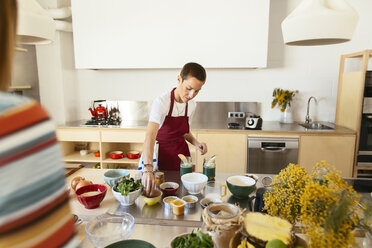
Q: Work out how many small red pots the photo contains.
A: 2